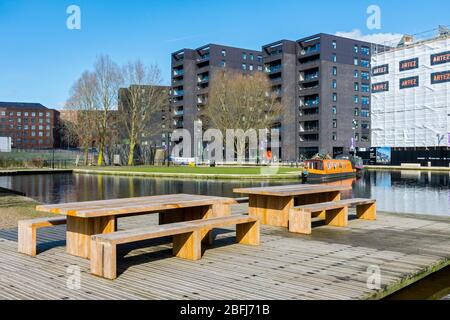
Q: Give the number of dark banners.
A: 6